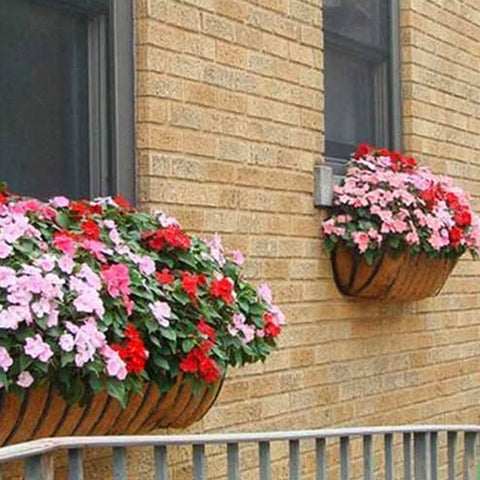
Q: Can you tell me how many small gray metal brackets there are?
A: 1